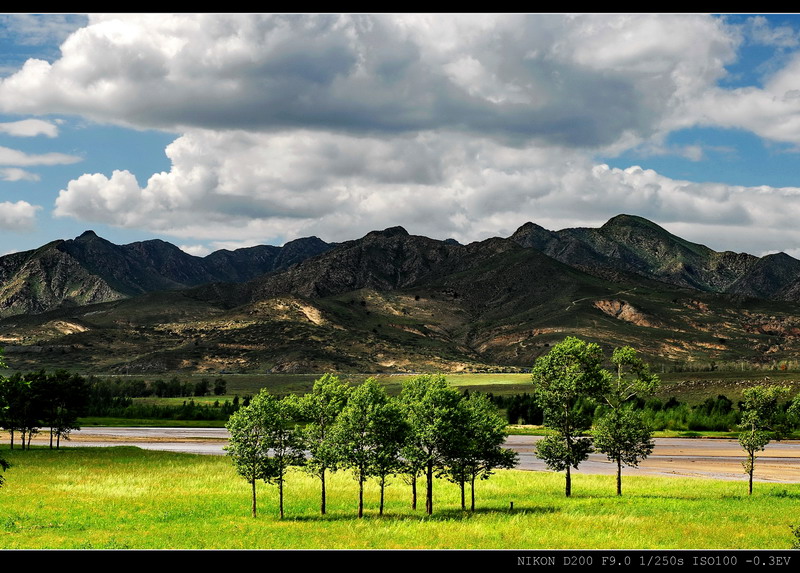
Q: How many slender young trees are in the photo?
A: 12